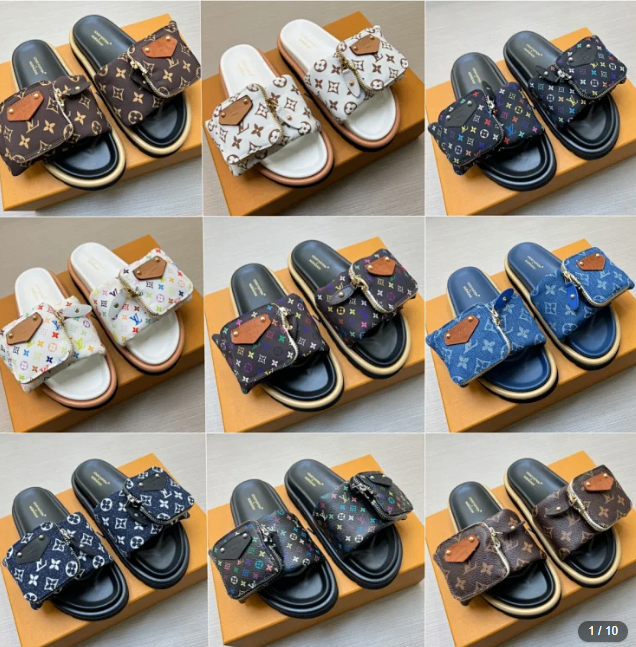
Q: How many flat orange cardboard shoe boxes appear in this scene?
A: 9